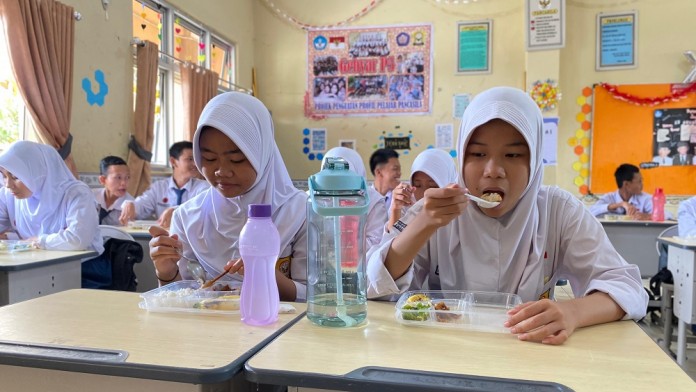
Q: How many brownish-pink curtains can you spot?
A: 3